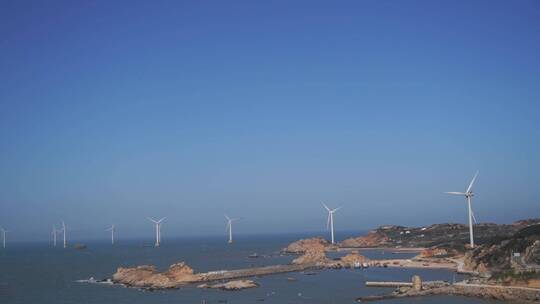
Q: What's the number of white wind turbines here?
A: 8